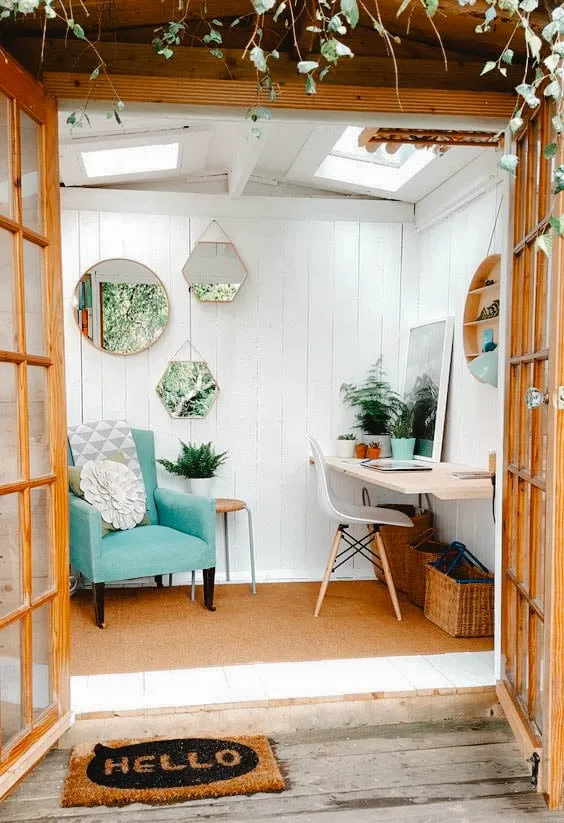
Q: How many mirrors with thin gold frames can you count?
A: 3